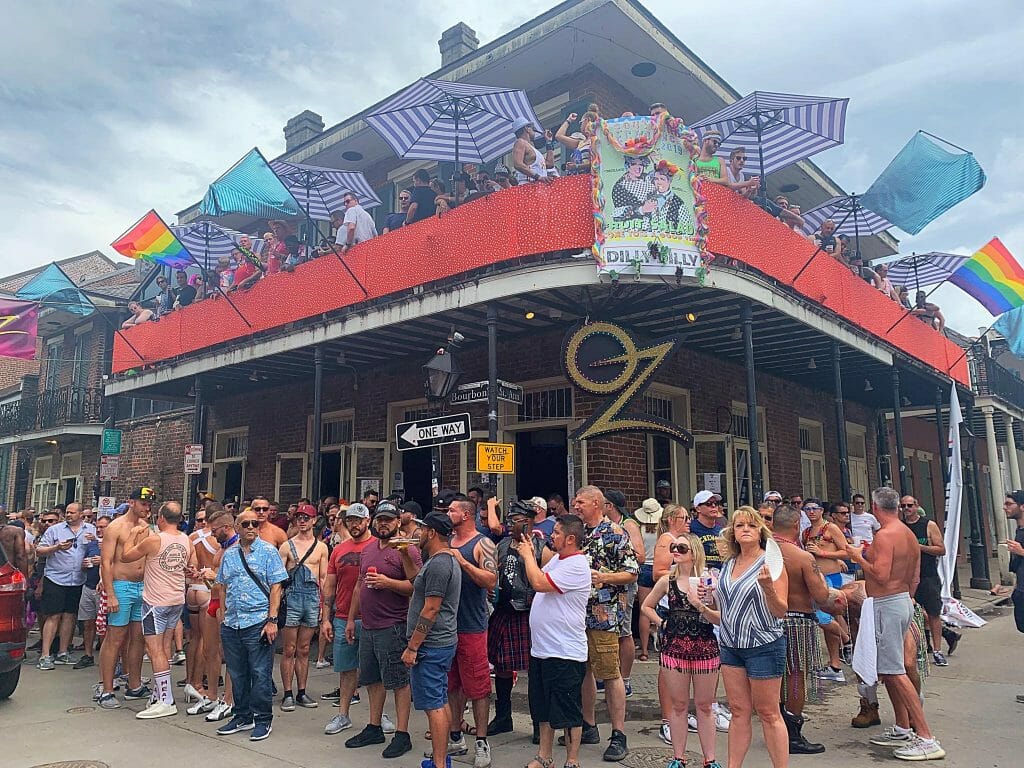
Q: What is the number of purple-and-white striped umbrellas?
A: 6